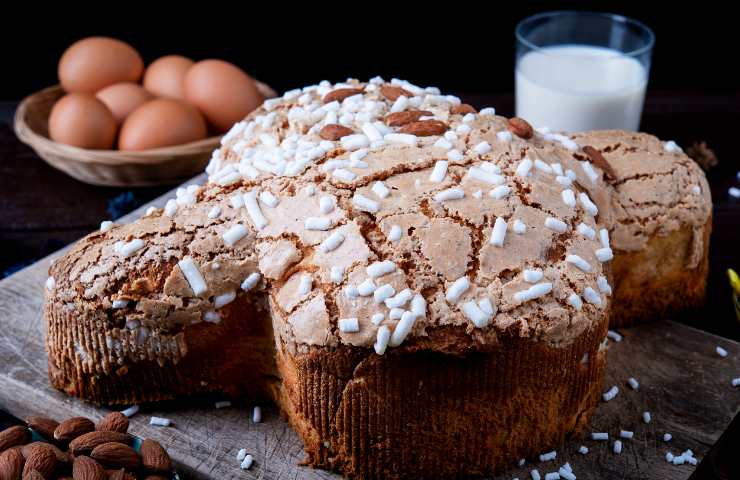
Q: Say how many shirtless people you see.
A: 0